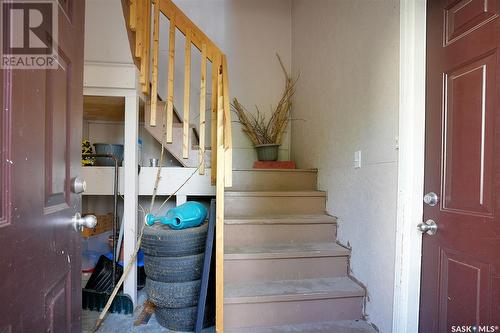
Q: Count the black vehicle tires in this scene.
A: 4